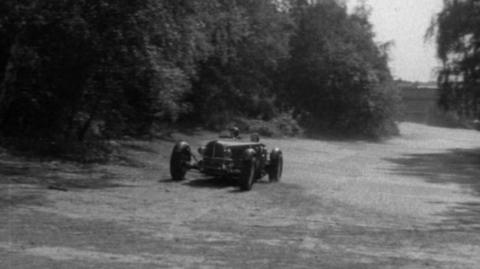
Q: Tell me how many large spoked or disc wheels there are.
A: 3